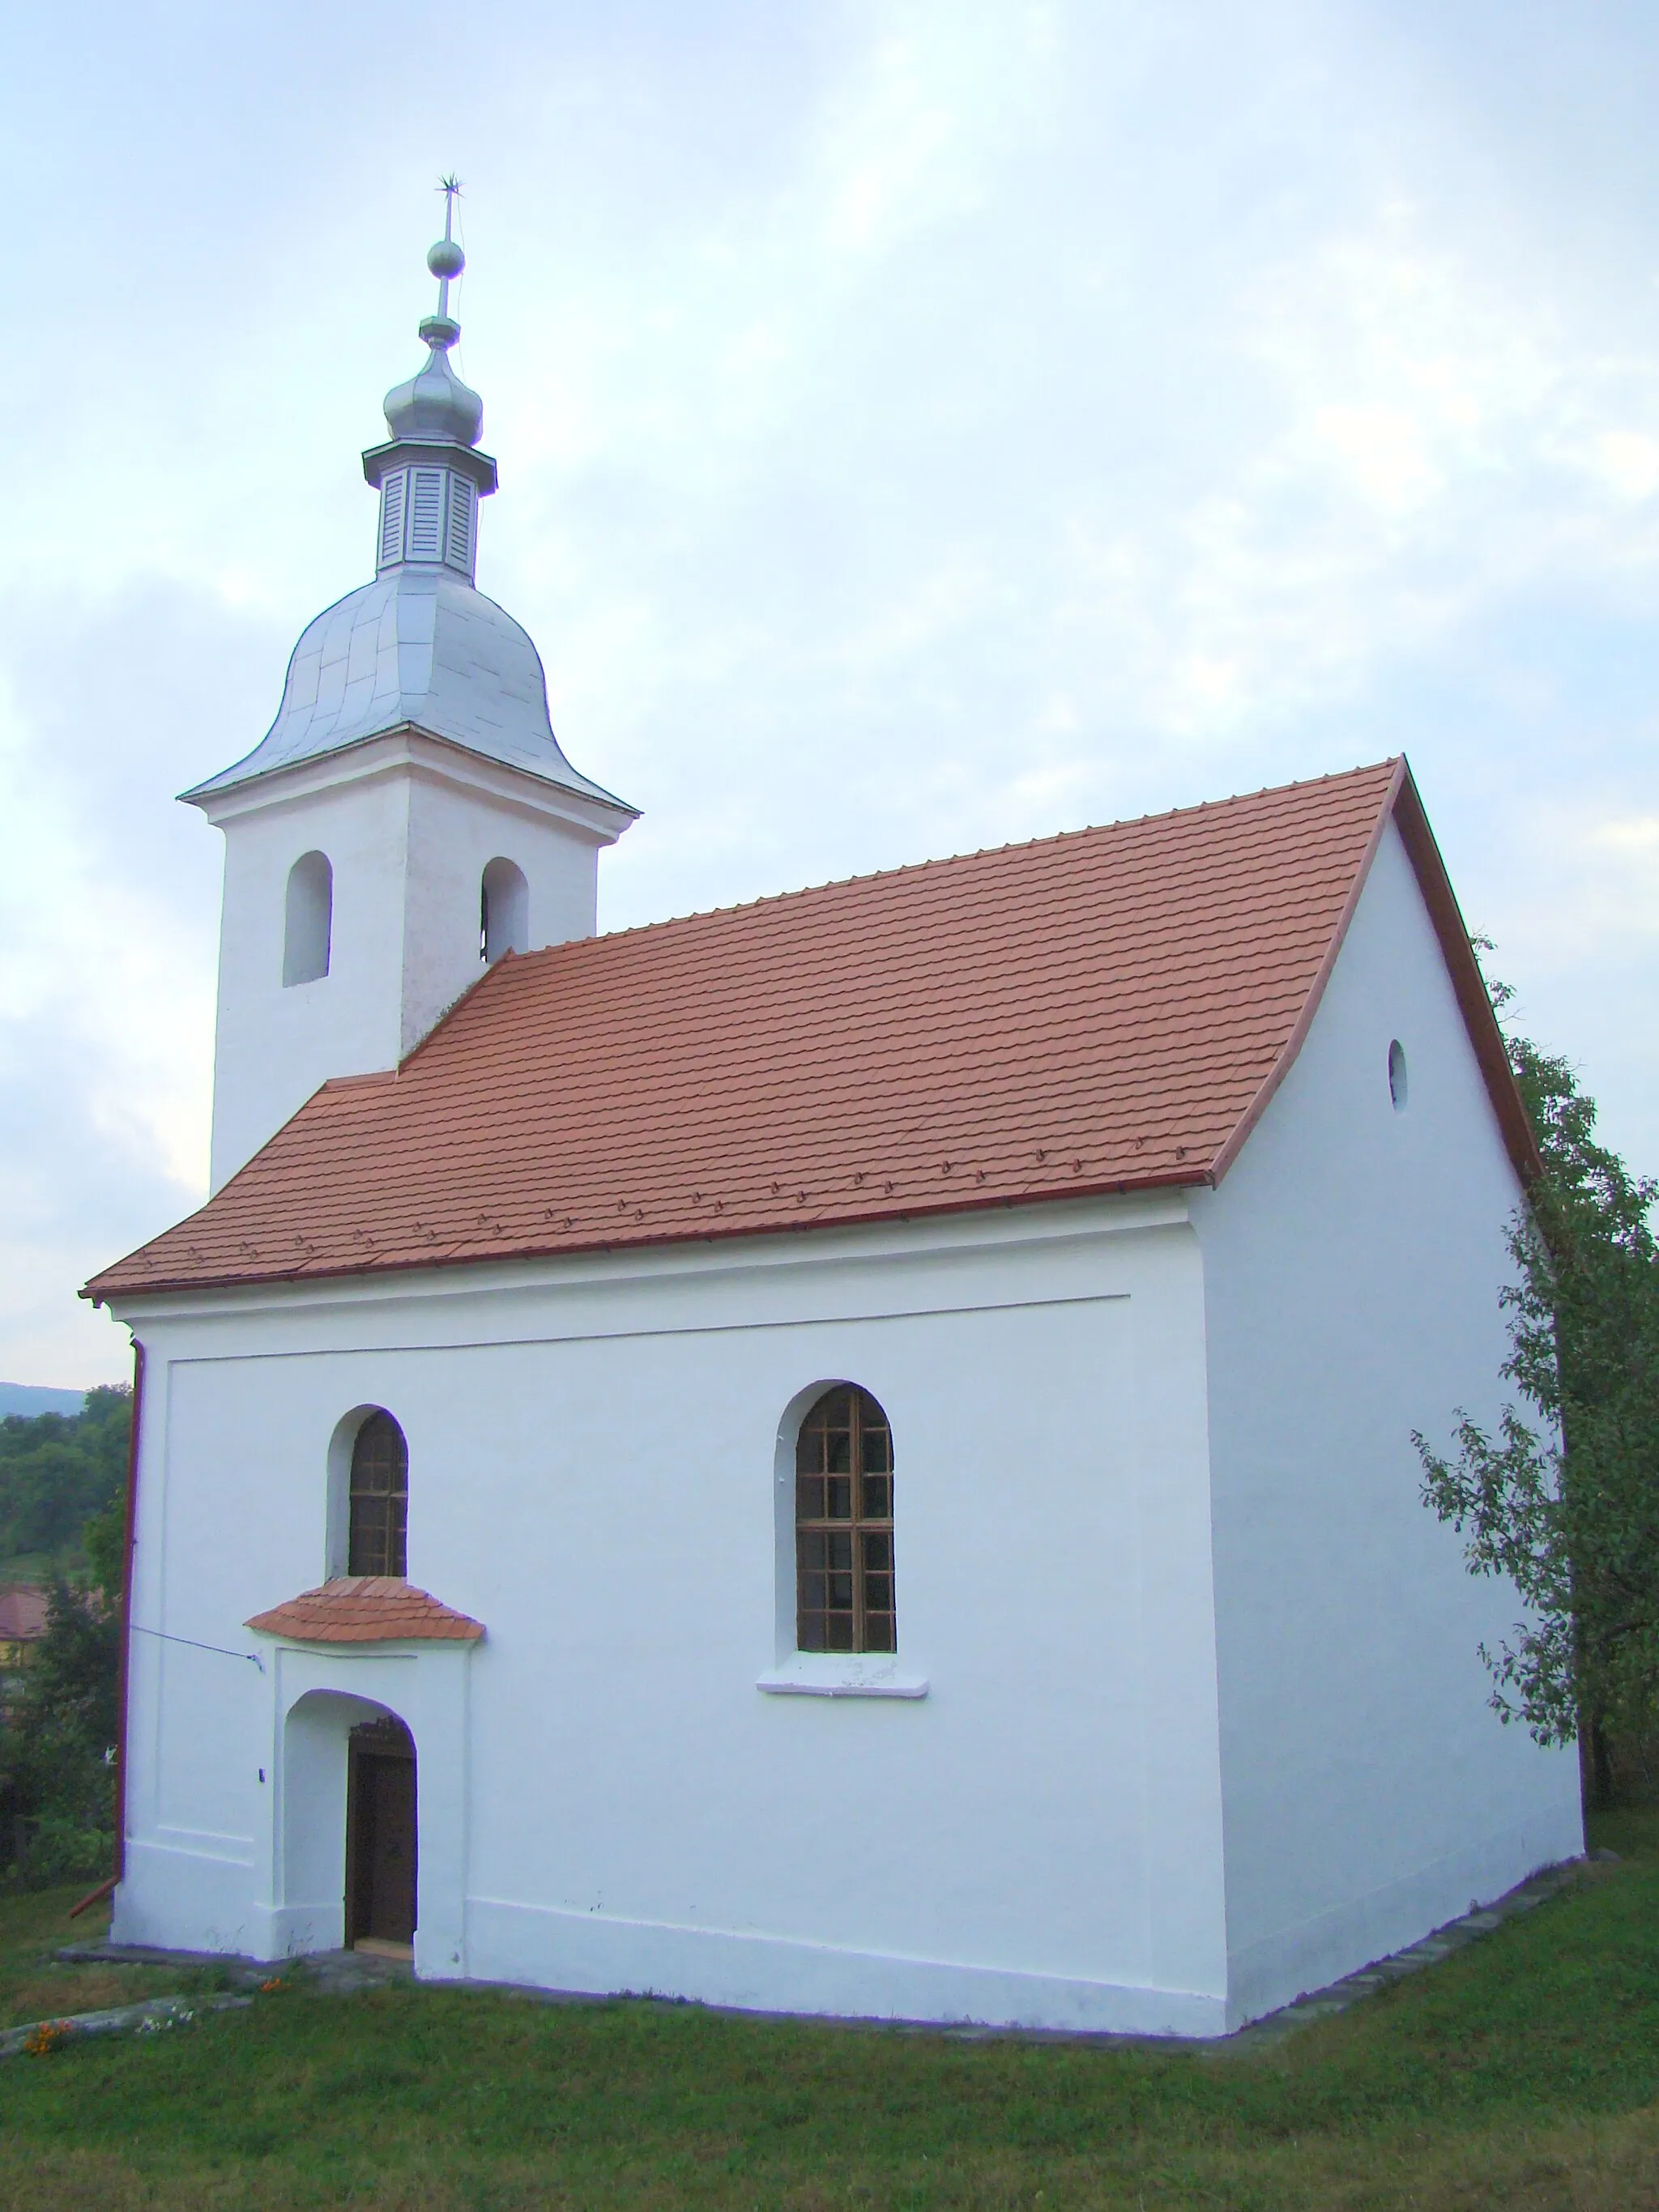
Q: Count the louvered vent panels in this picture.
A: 3